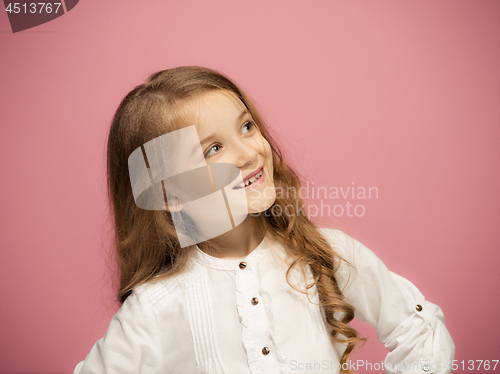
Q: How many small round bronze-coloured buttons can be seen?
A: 4